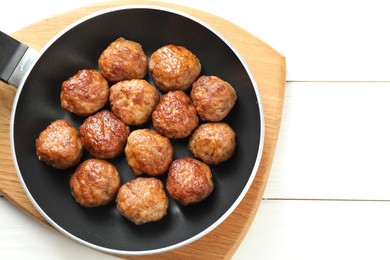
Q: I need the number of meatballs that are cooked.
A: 13